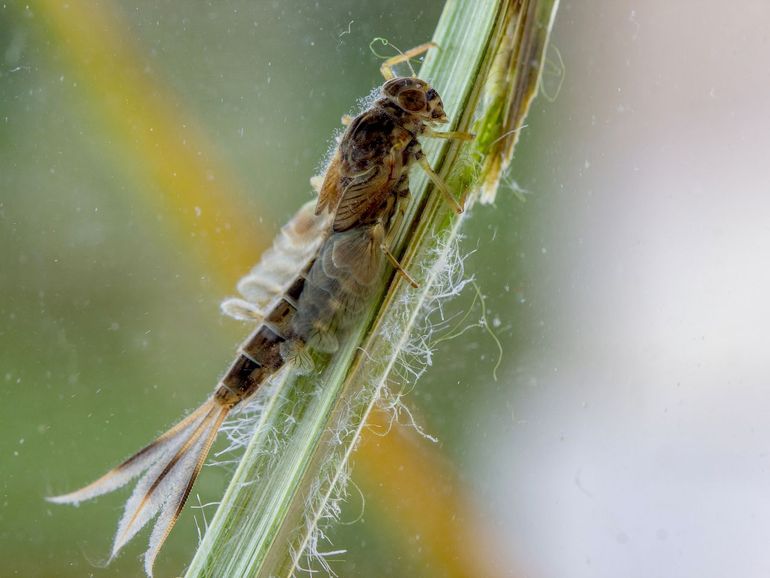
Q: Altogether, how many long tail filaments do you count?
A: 3